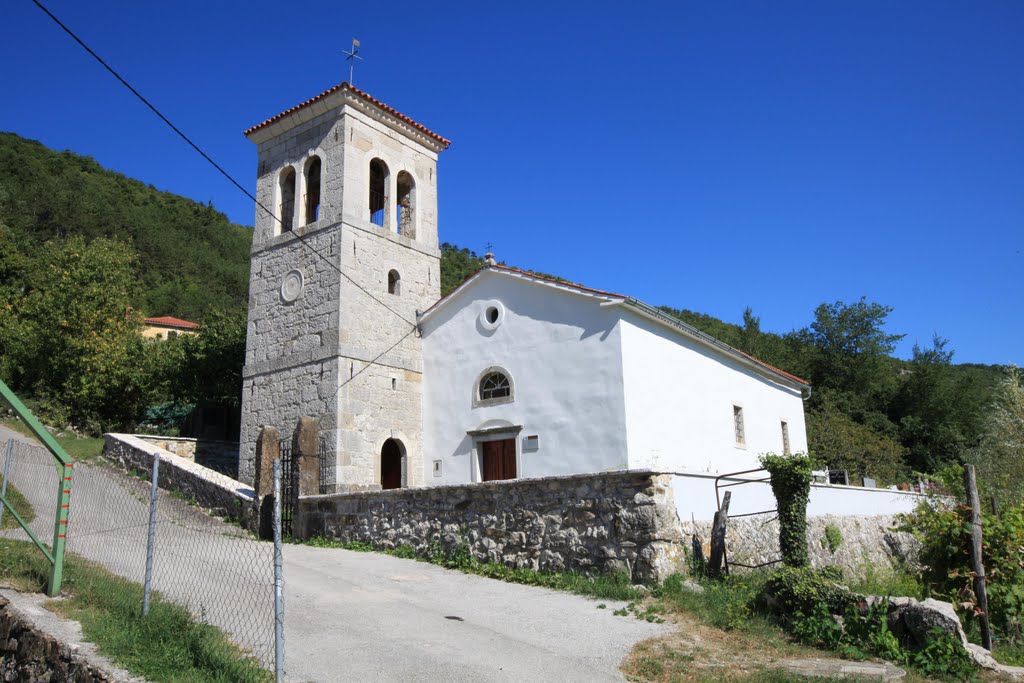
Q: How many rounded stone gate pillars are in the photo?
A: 2